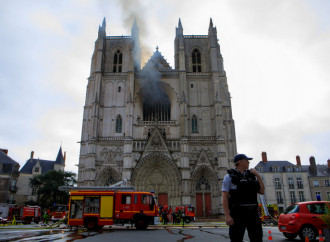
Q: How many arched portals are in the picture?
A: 3